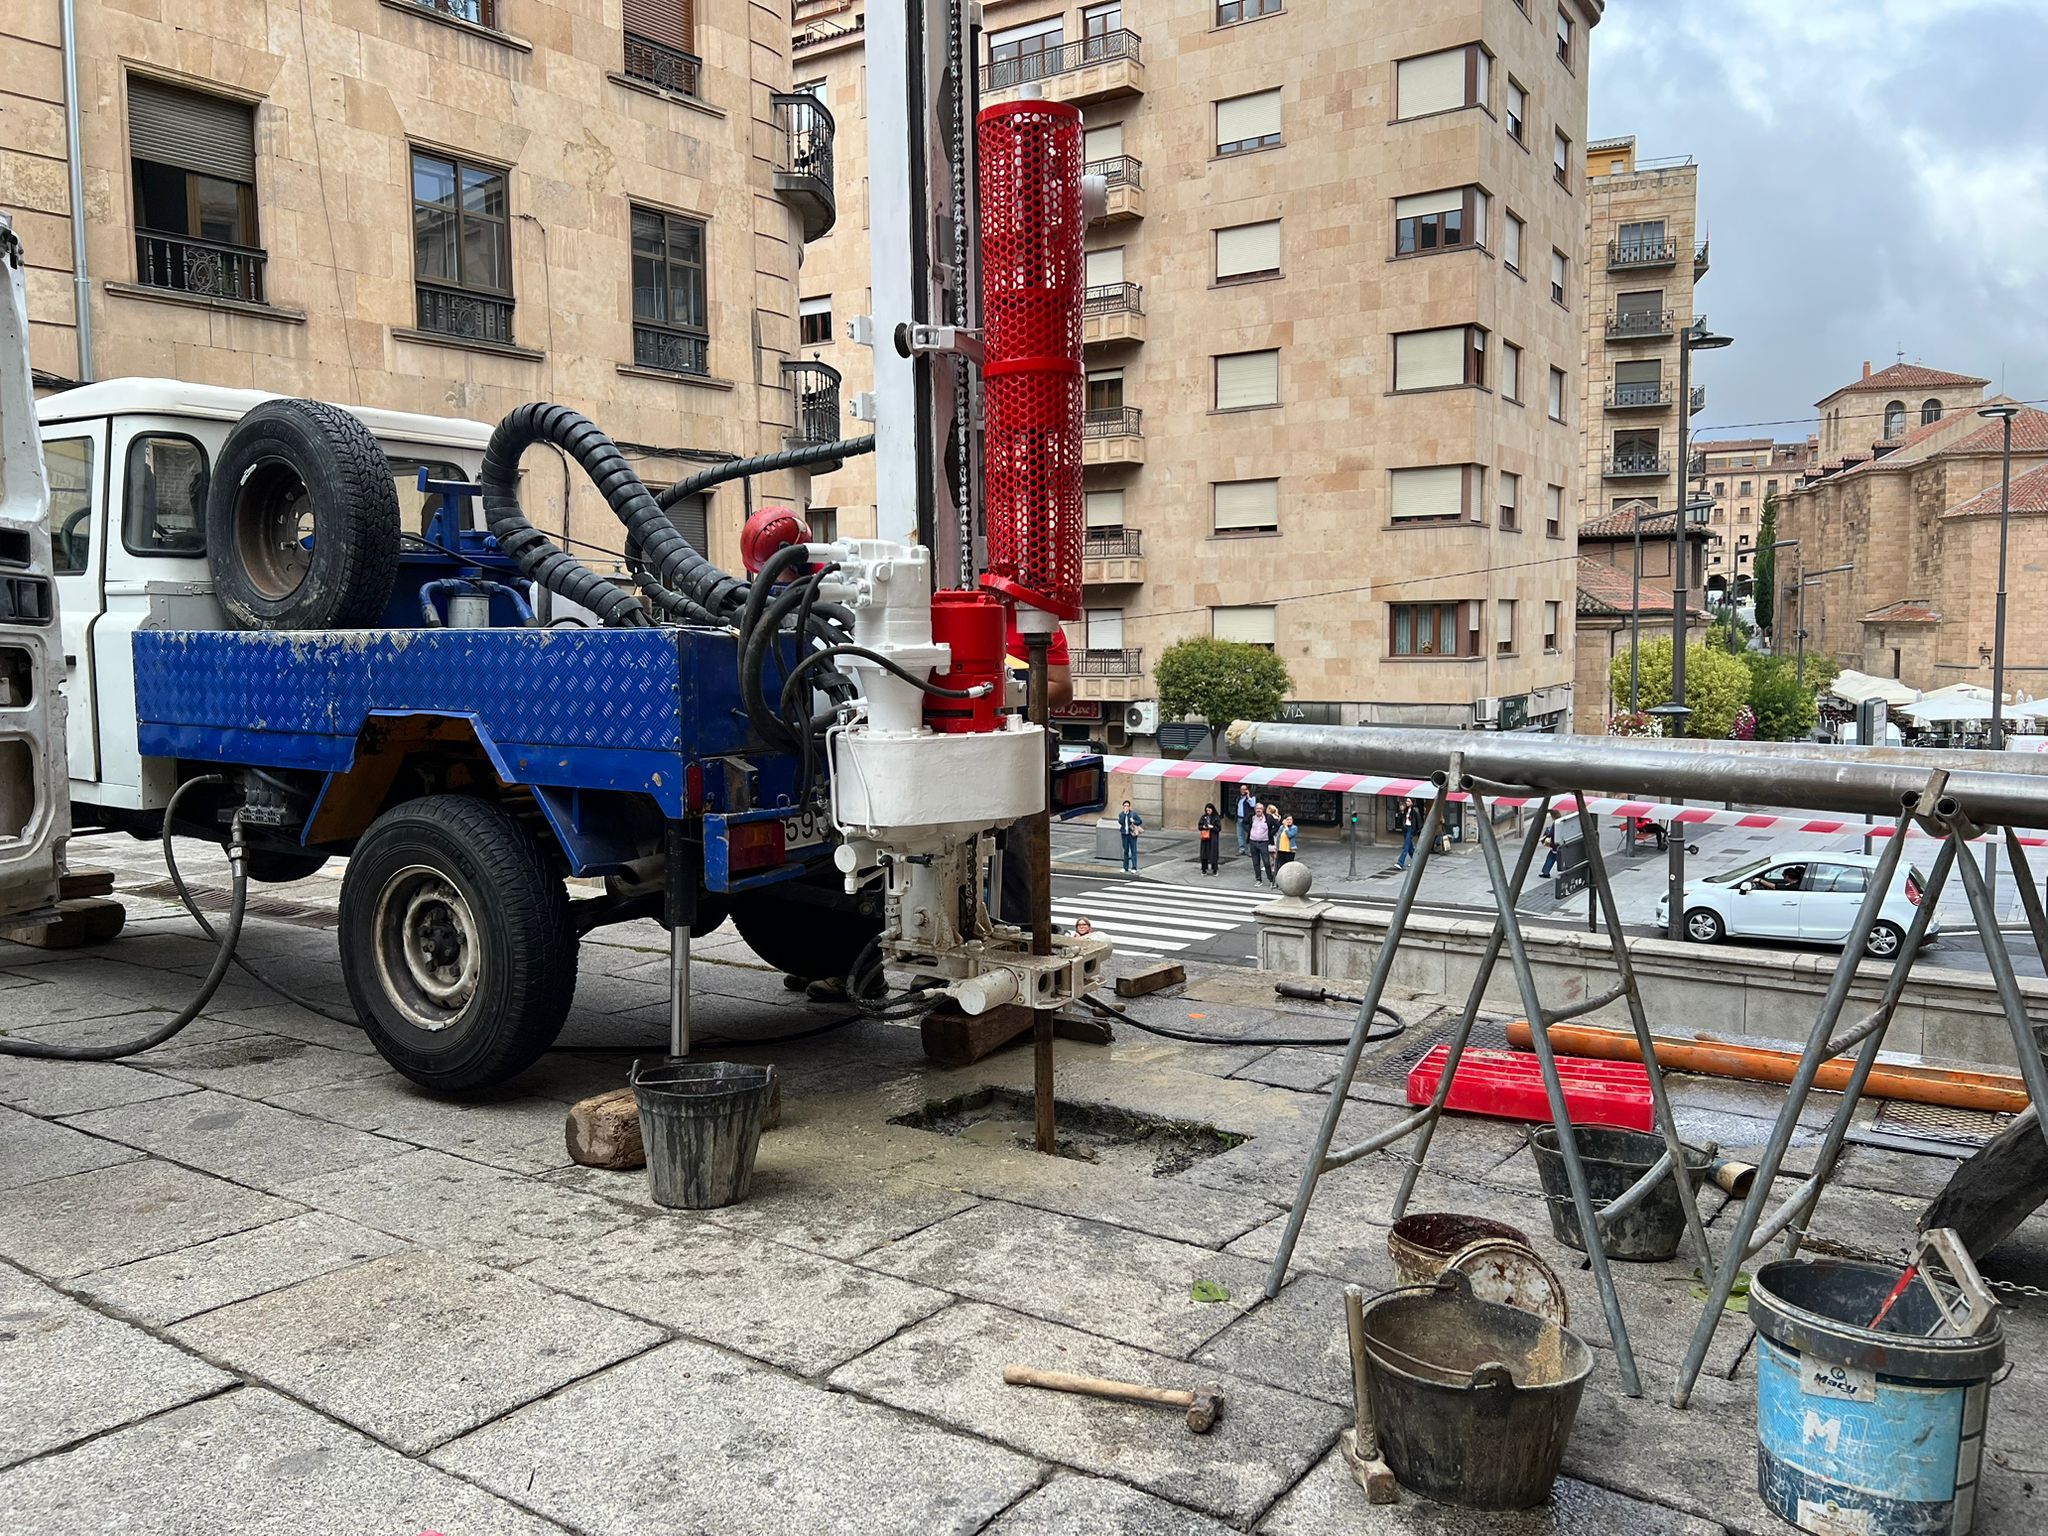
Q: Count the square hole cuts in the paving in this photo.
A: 1